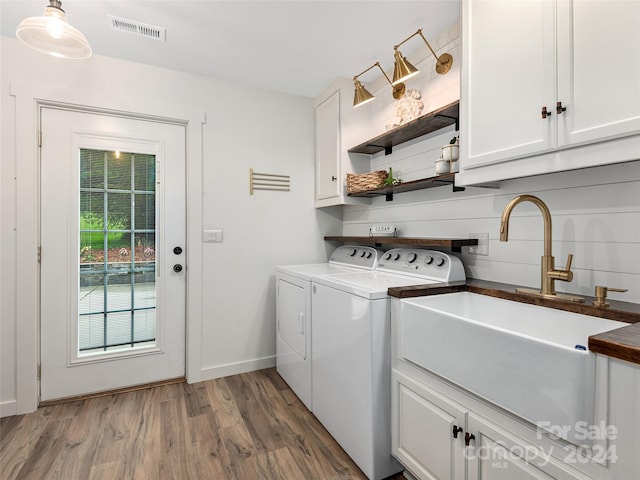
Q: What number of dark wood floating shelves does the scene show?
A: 3